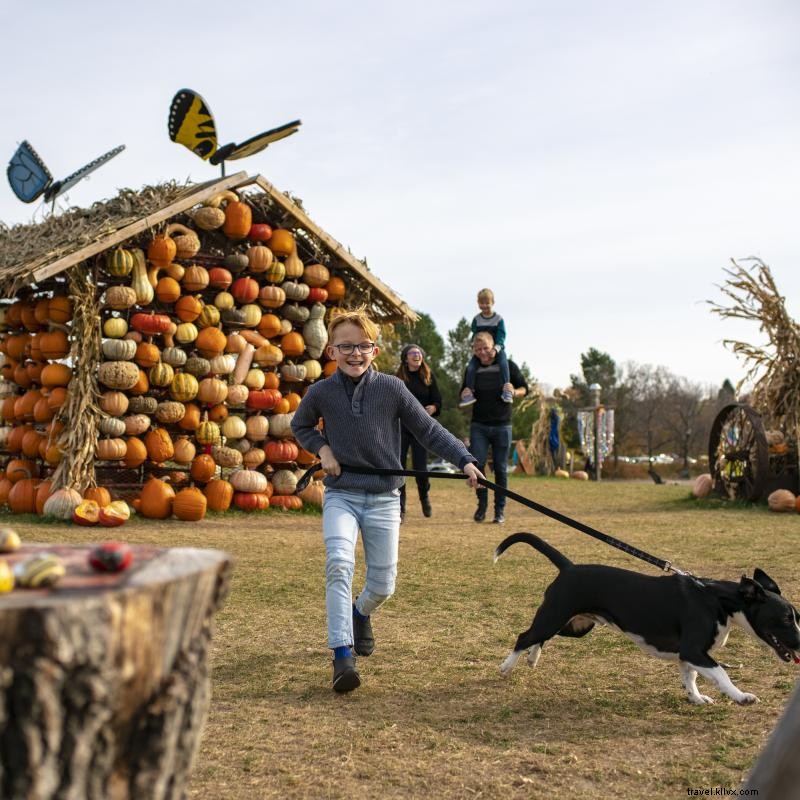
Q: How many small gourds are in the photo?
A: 4